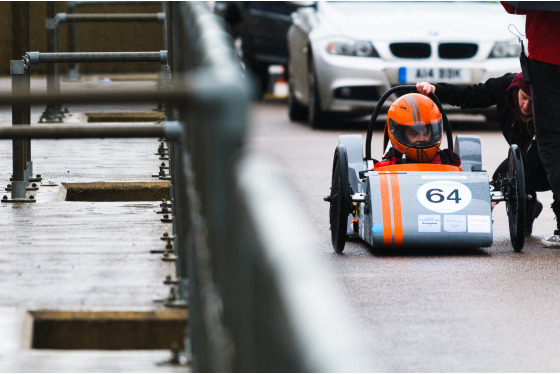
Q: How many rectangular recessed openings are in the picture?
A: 3